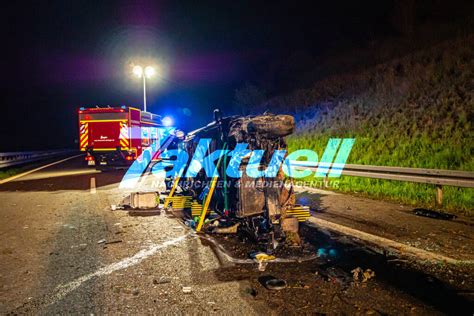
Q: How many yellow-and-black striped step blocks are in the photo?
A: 3